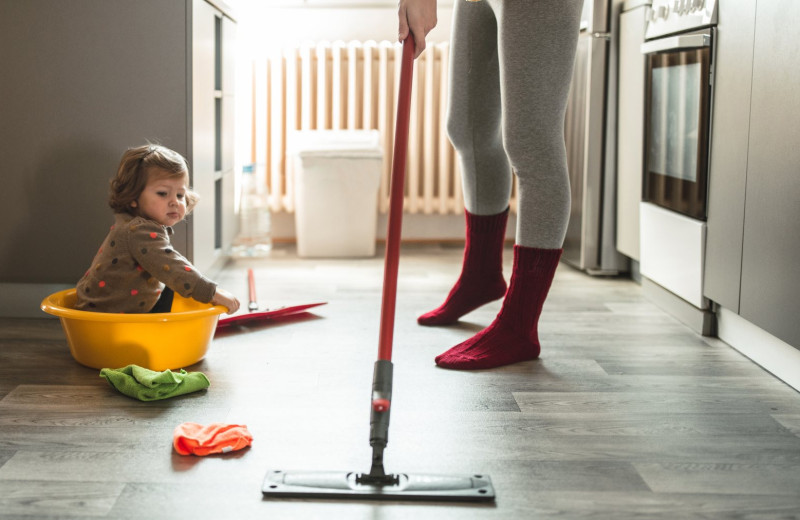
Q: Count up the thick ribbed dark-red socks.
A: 2